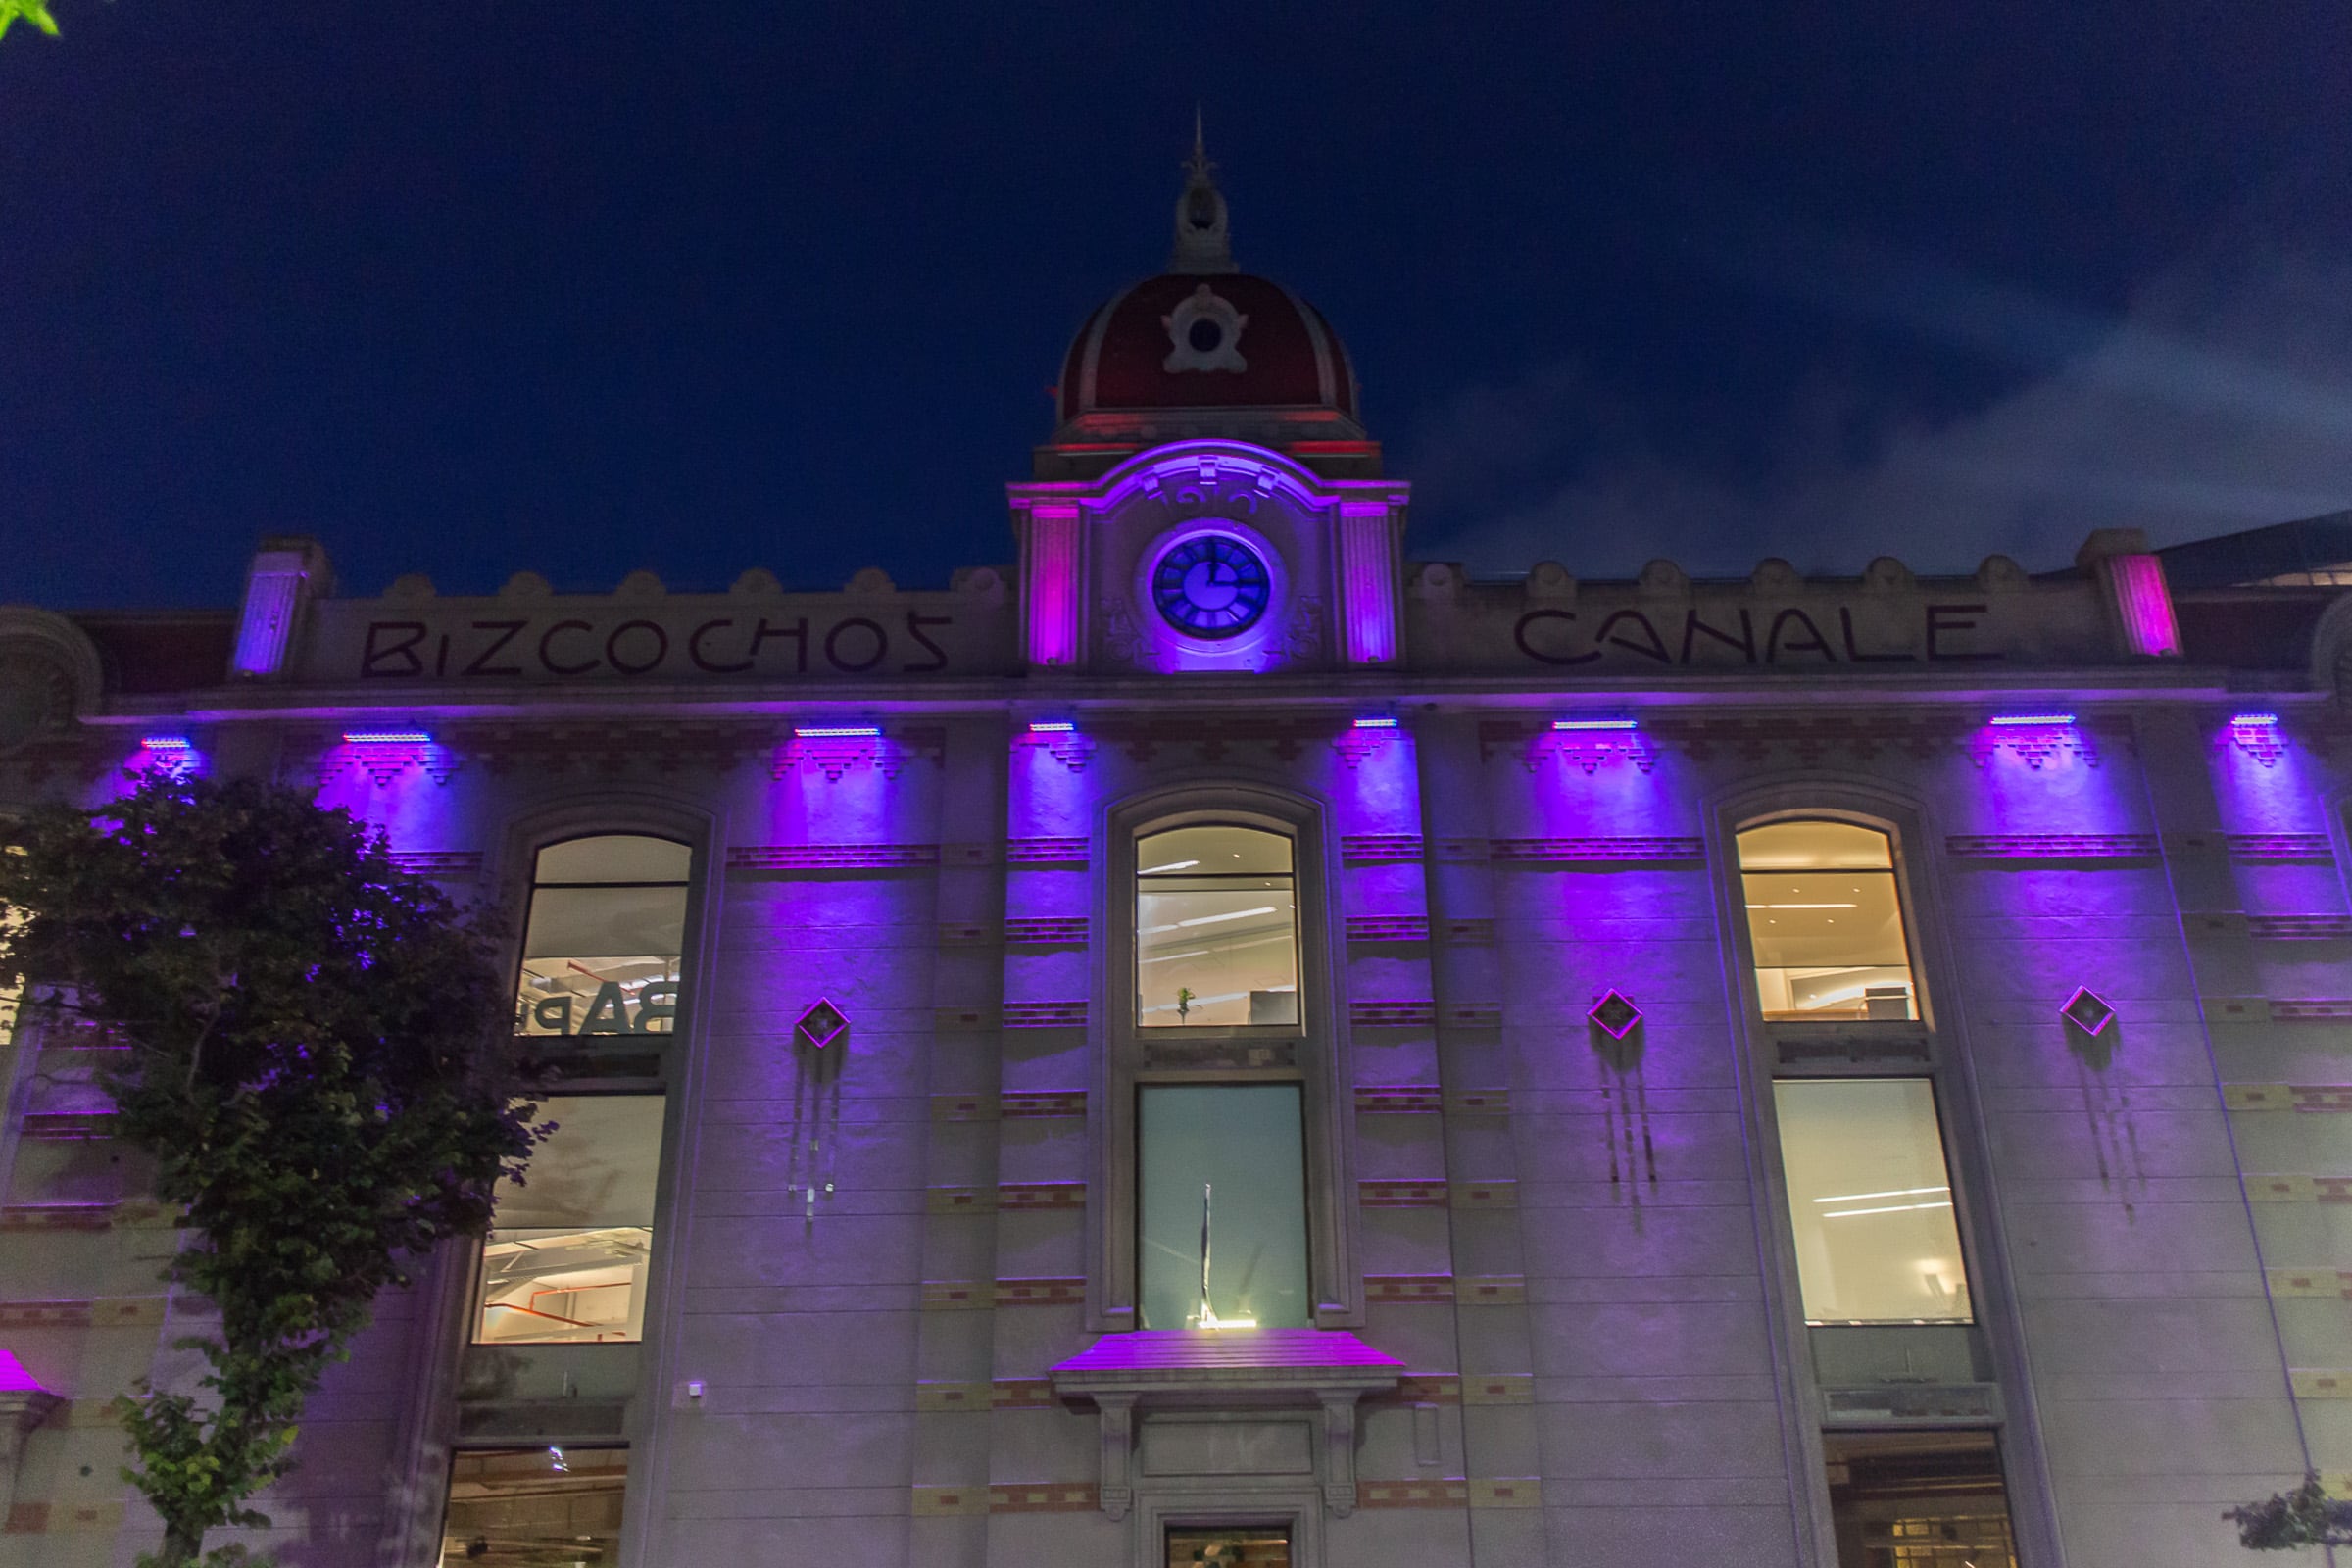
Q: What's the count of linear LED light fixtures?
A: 8